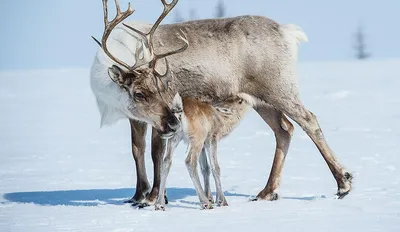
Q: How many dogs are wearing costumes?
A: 0